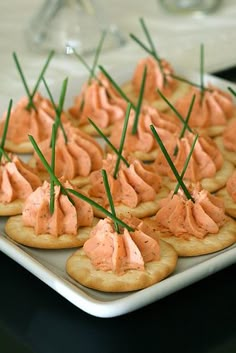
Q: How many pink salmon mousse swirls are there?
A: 14